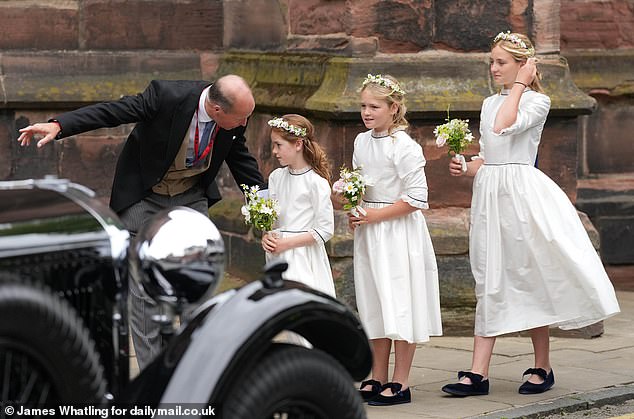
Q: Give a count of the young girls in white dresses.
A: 3